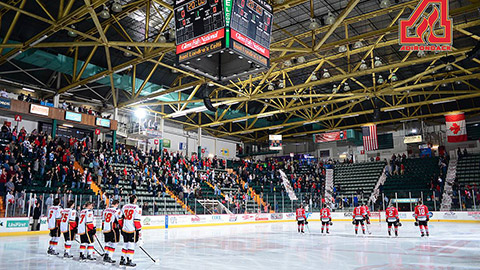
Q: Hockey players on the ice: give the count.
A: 11